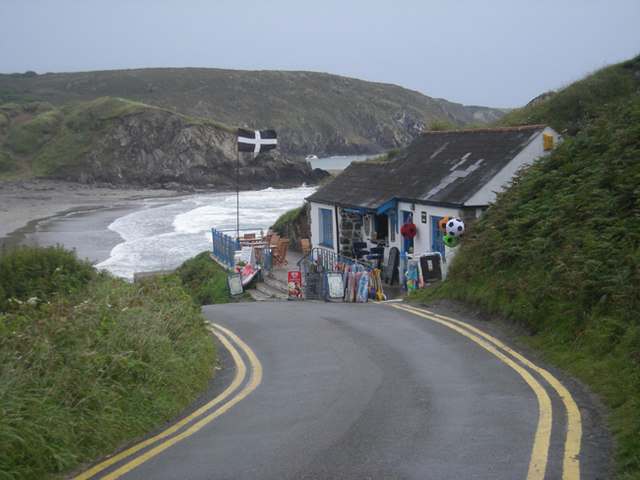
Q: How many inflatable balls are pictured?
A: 4